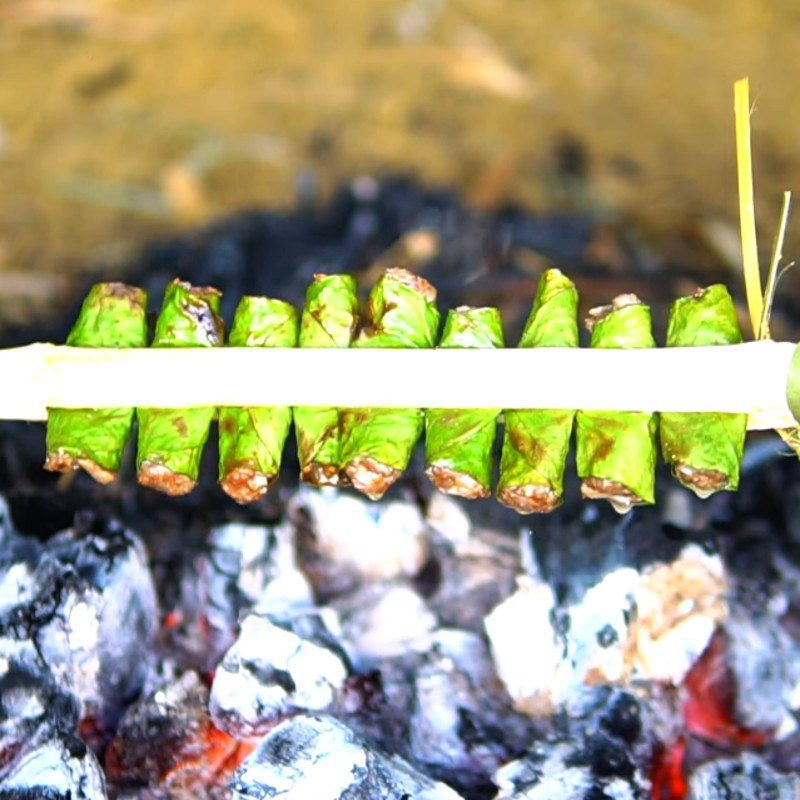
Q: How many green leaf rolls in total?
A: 9